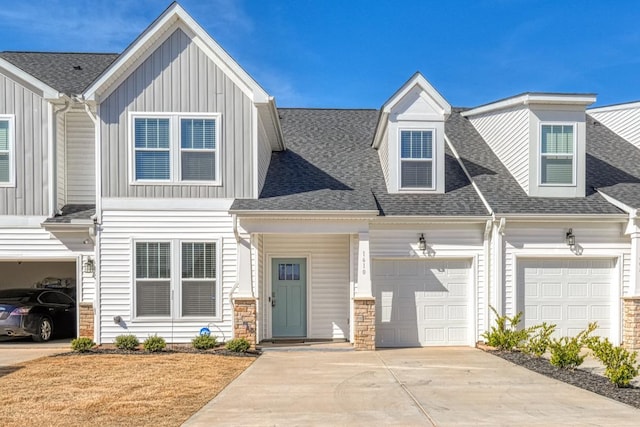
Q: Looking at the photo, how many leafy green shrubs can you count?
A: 9